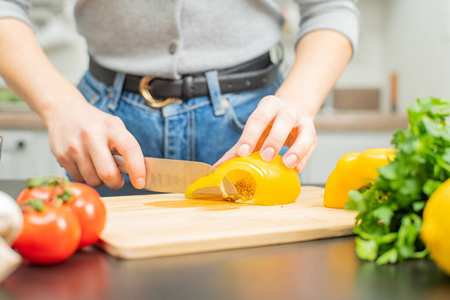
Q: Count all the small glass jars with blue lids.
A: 0